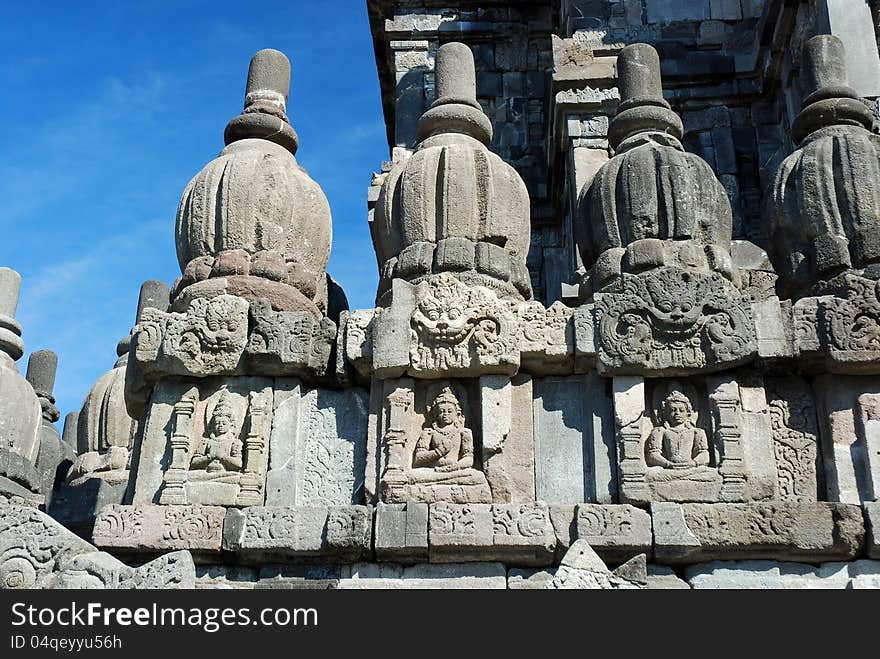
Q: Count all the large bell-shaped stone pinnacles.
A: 4